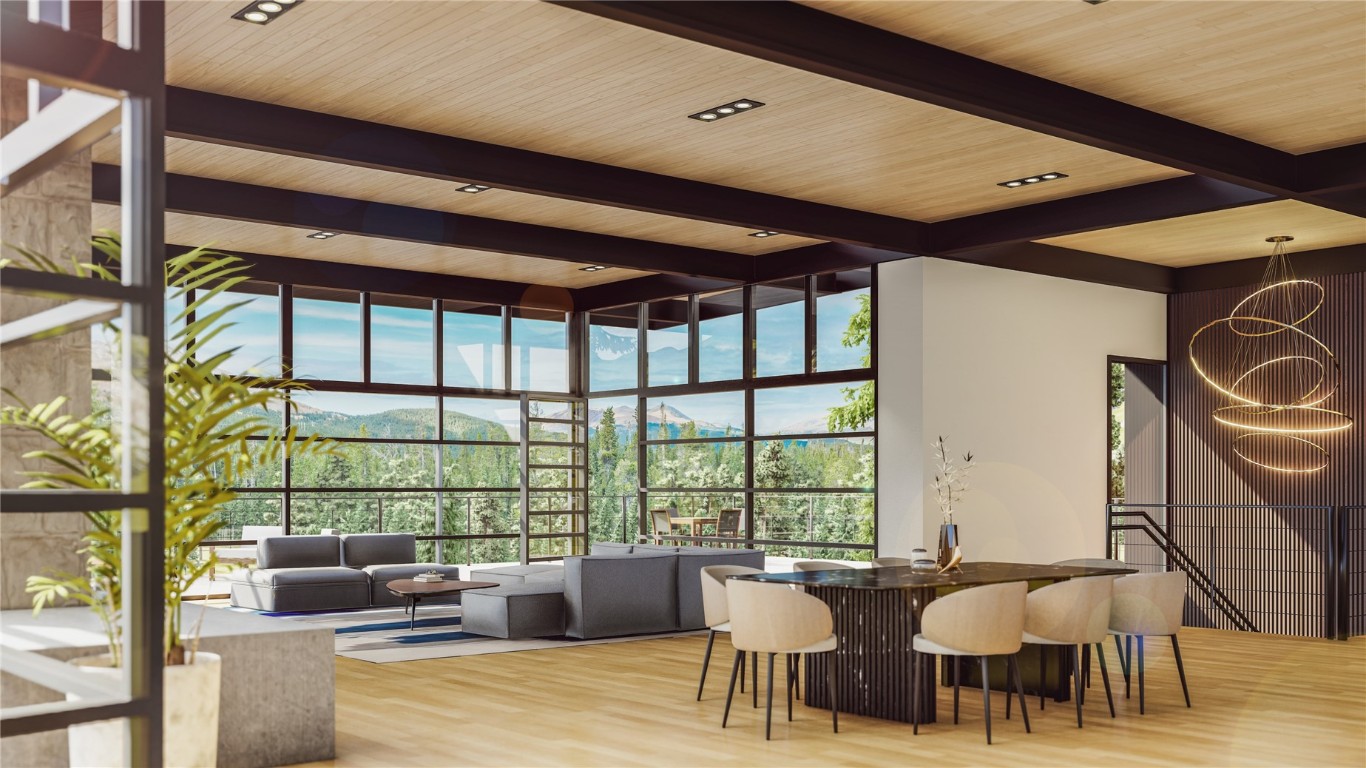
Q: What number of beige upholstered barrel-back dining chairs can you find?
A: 8